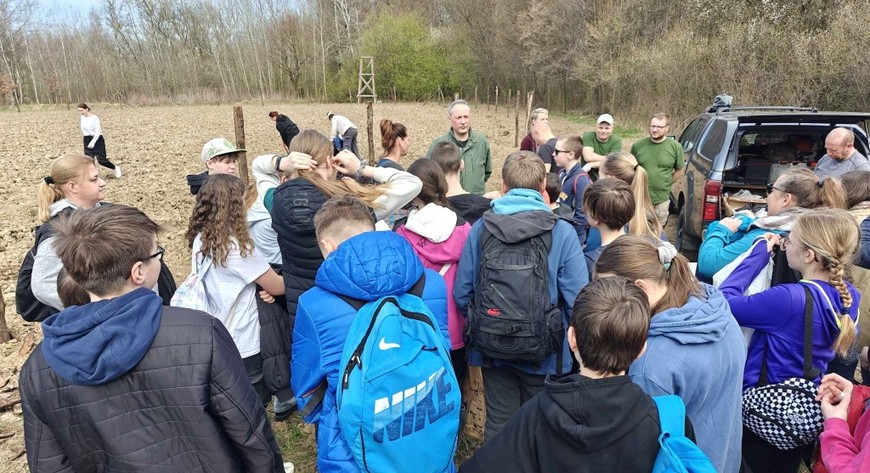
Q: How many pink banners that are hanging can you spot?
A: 0